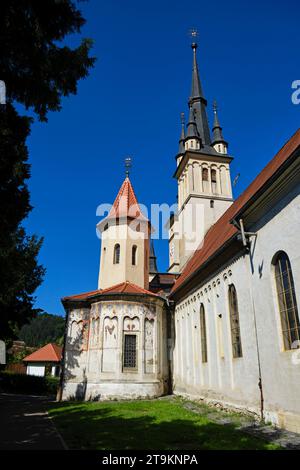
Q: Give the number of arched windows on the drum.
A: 2